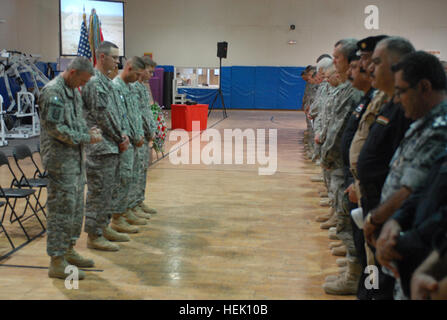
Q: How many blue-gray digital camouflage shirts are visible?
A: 1